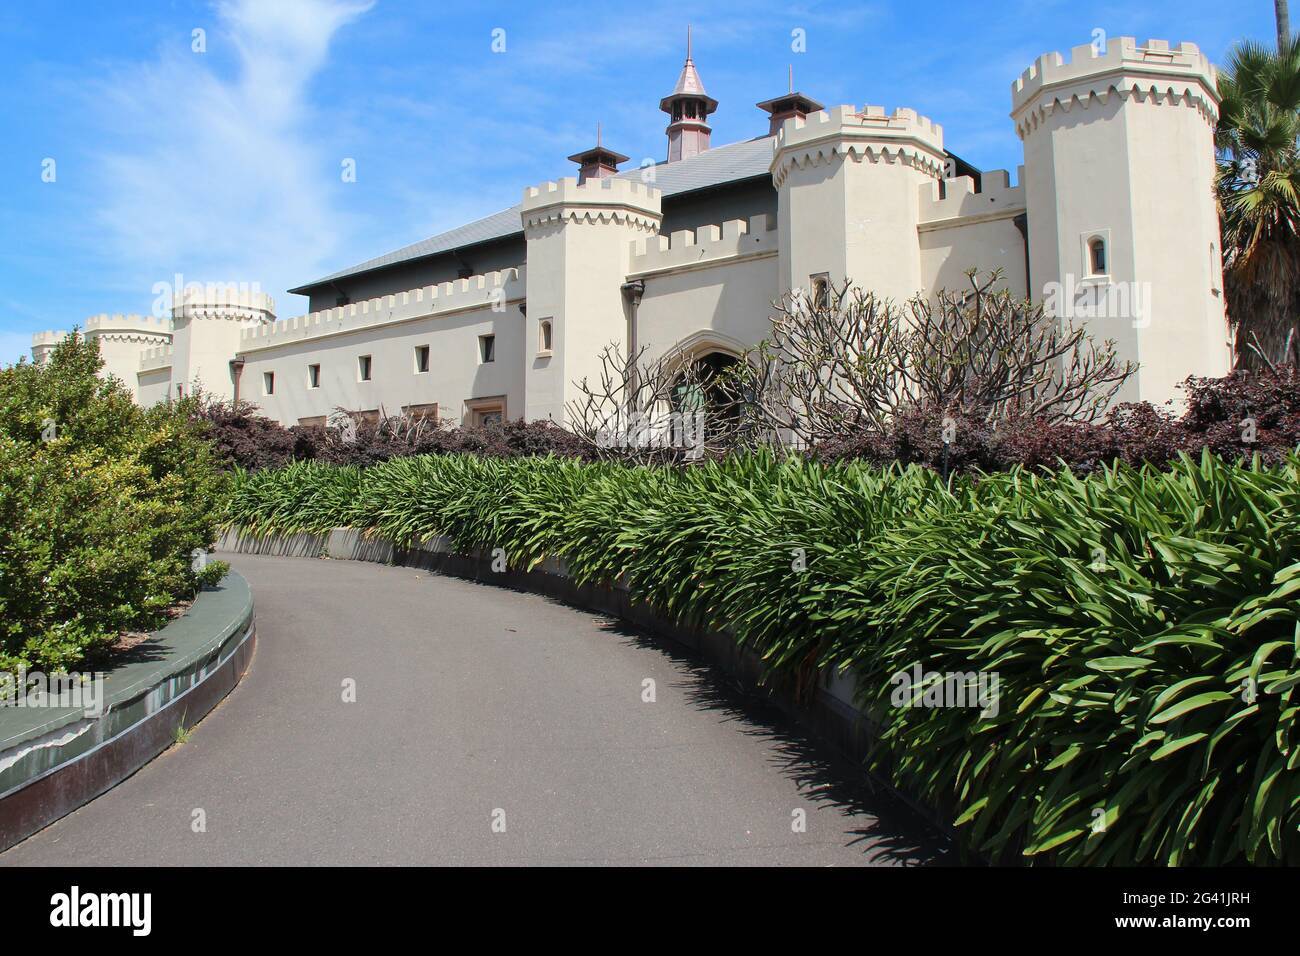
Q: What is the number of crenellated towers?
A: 6